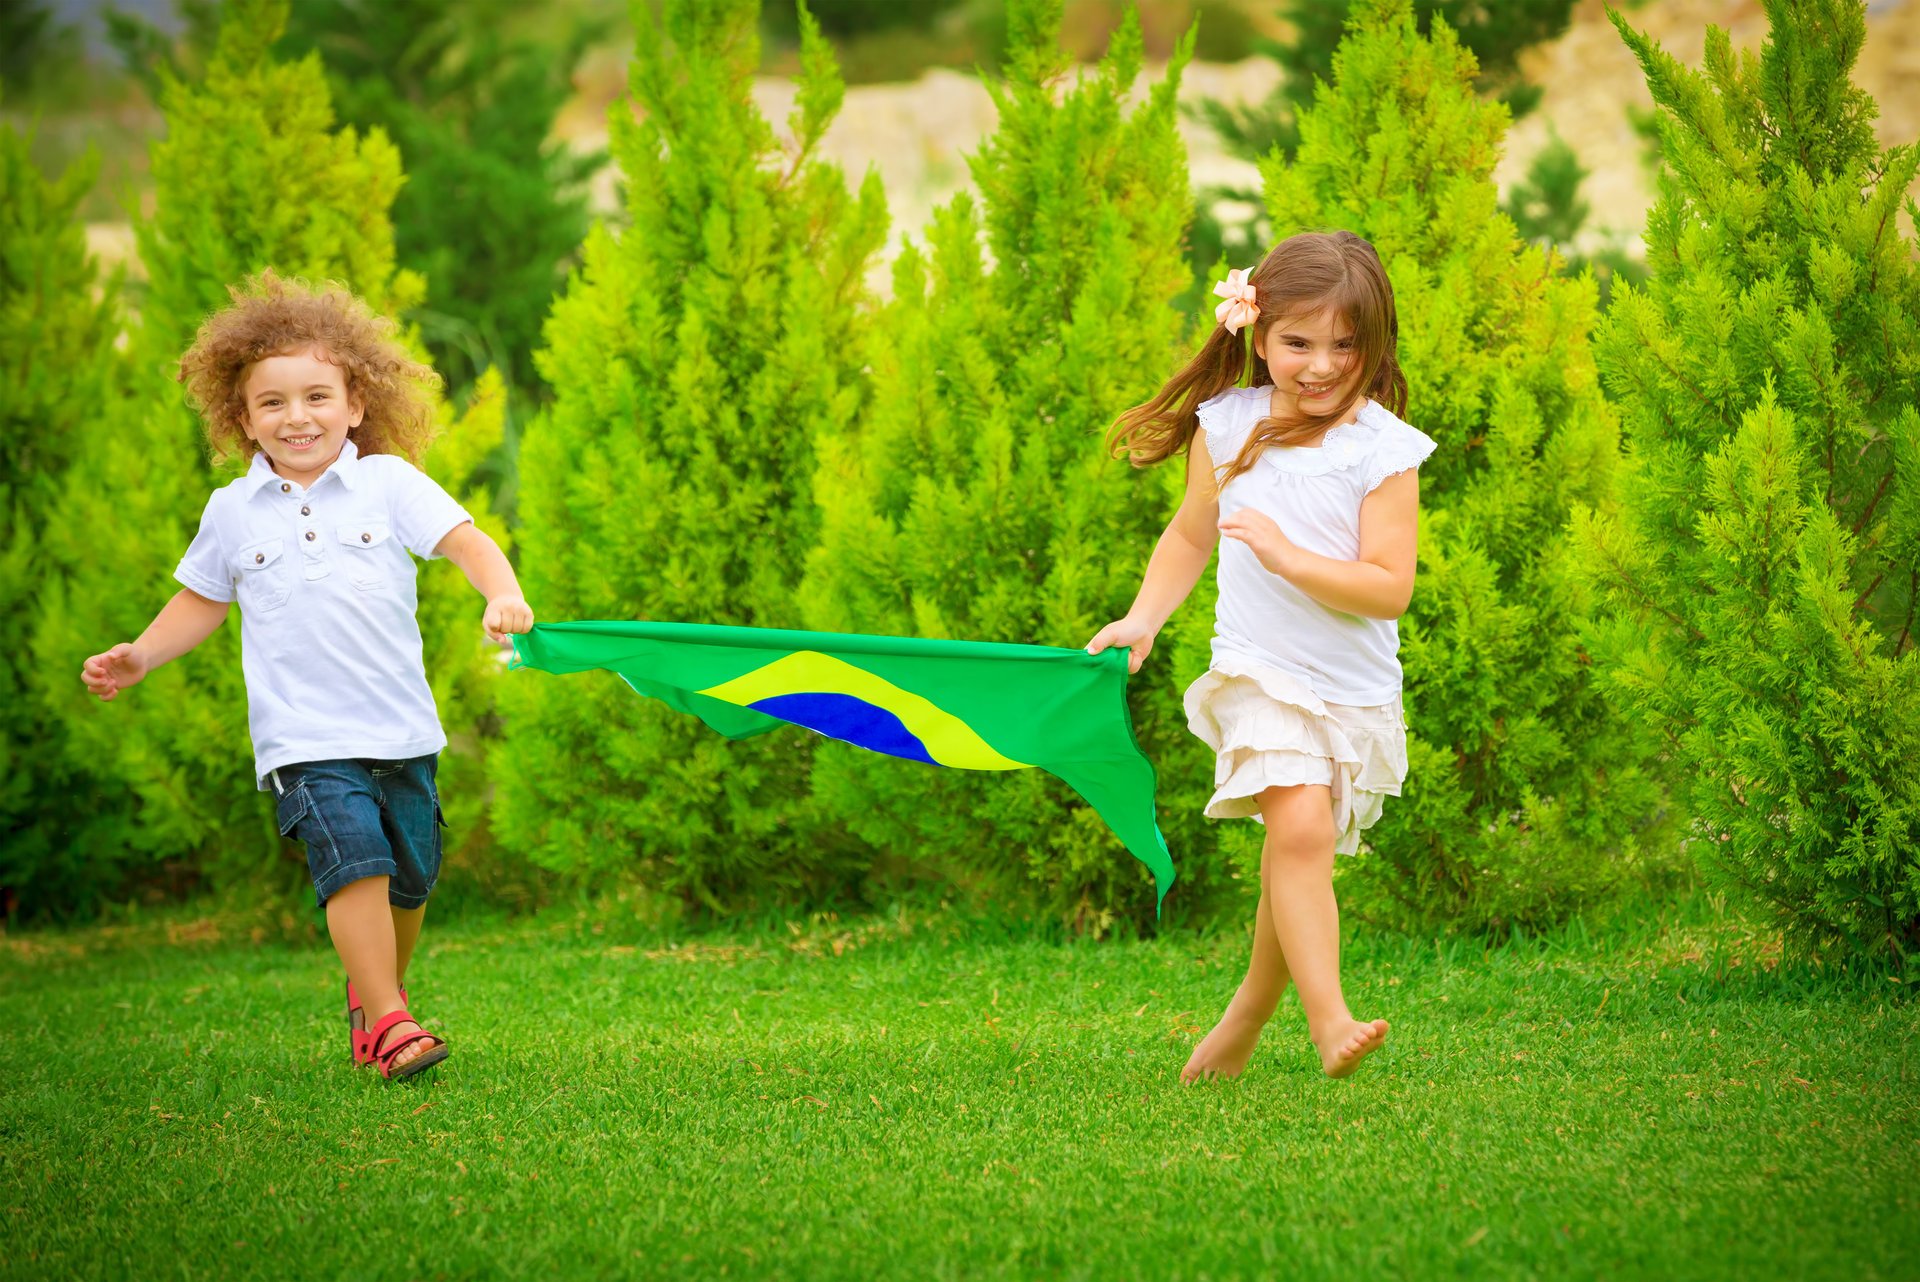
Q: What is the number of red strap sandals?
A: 2